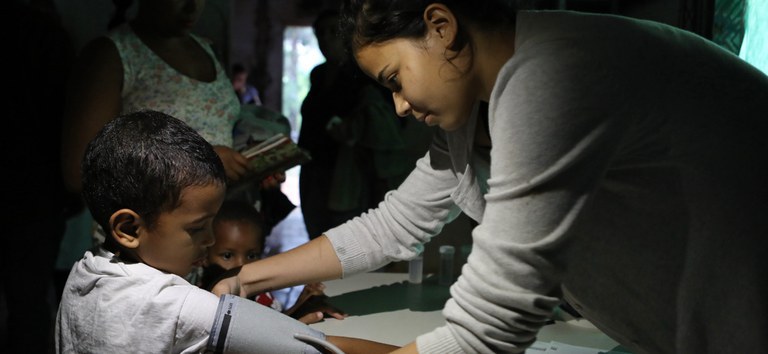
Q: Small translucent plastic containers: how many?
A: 2